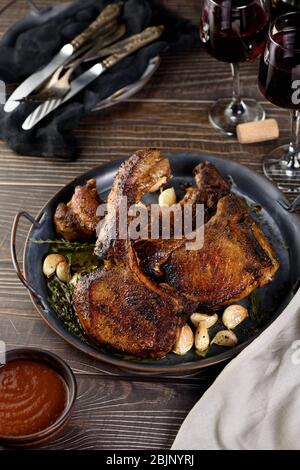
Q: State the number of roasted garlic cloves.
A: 8